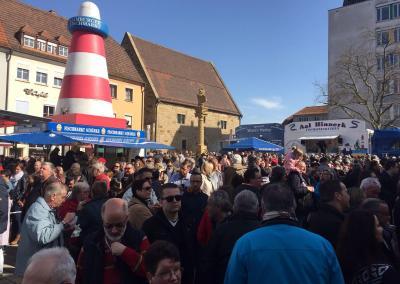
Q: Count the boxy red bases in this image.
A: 1